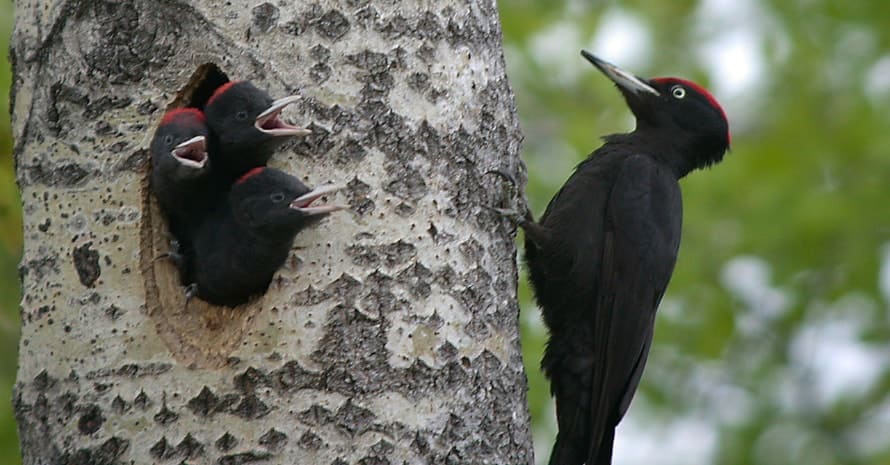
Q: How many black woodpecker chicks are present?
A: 3